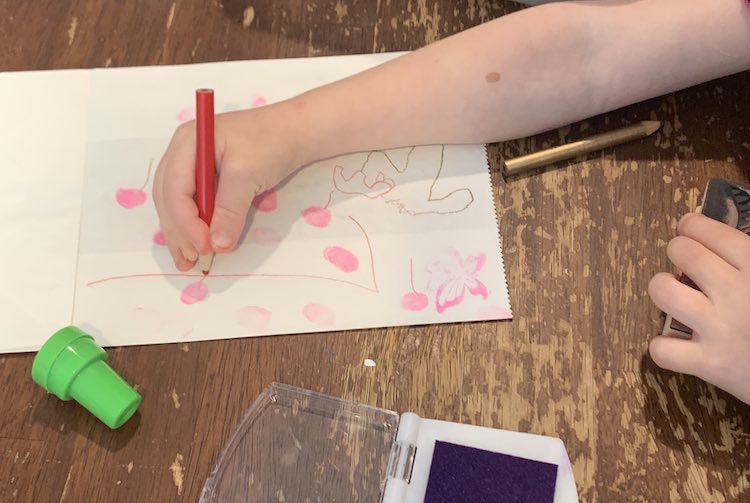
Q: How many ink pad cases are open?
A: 1